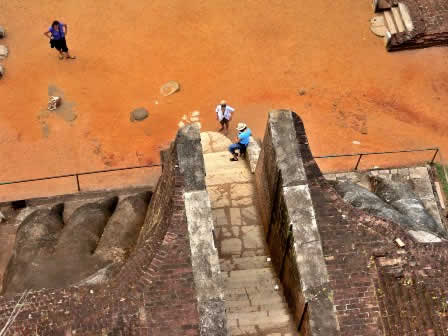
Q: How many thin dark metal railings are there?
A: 2